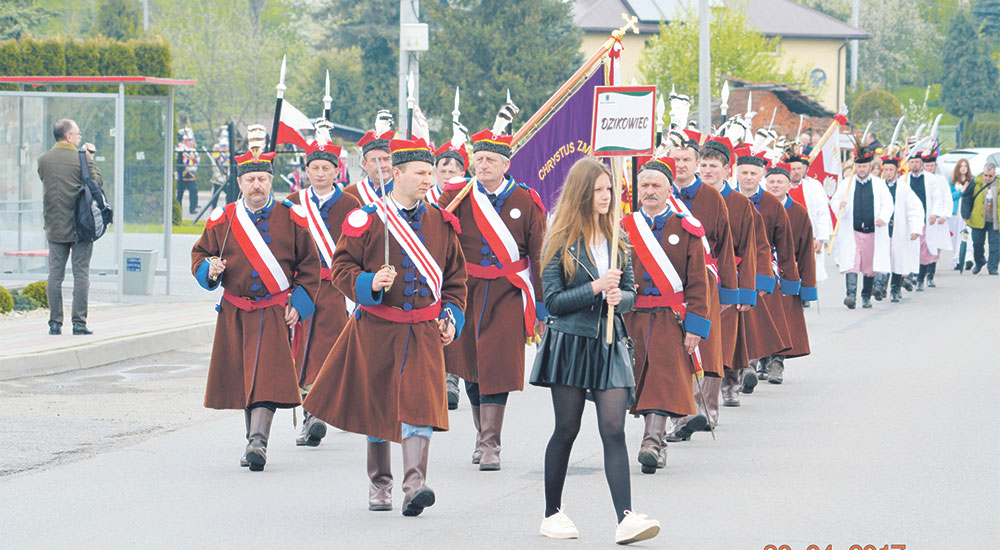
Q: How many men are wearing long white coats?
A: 5